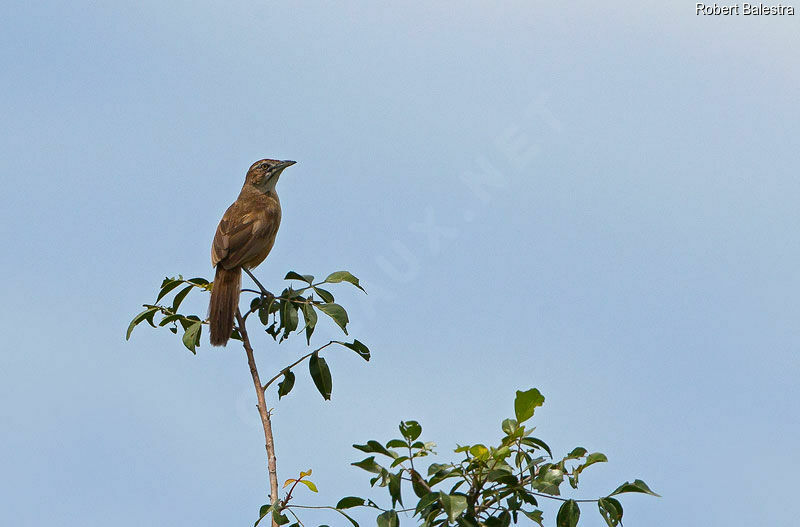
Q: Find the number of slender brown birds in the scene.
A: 1